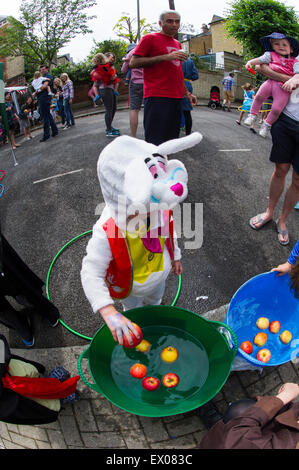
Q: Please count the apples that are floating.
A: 11